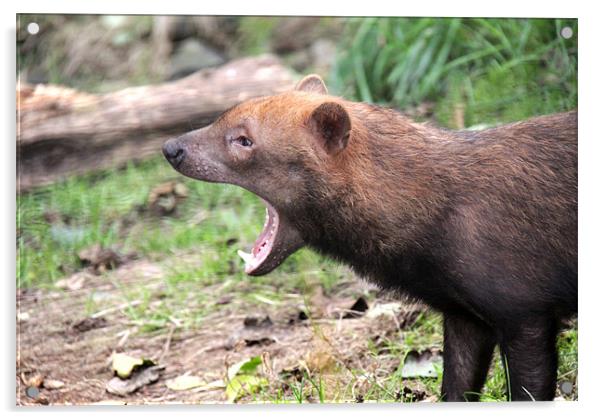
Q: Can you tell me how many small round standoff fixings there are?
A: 4